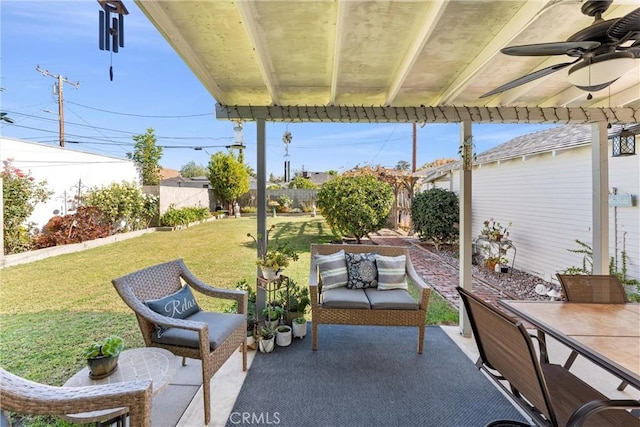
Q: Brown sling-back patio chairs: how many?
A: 2